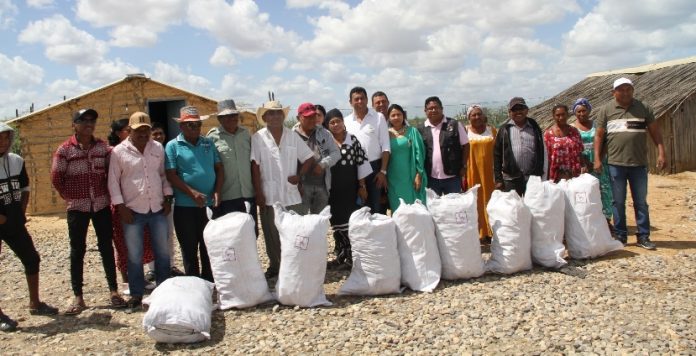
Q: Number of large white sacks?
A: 9